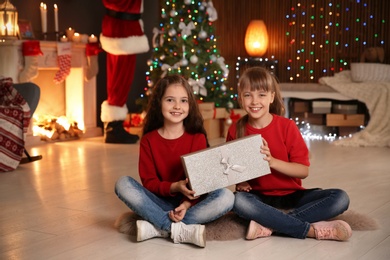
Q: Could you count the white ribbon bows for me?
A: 7